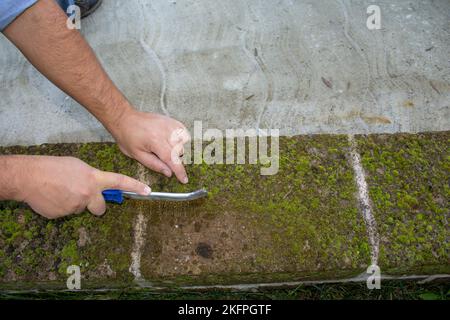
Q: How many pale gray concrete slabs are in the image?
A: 1